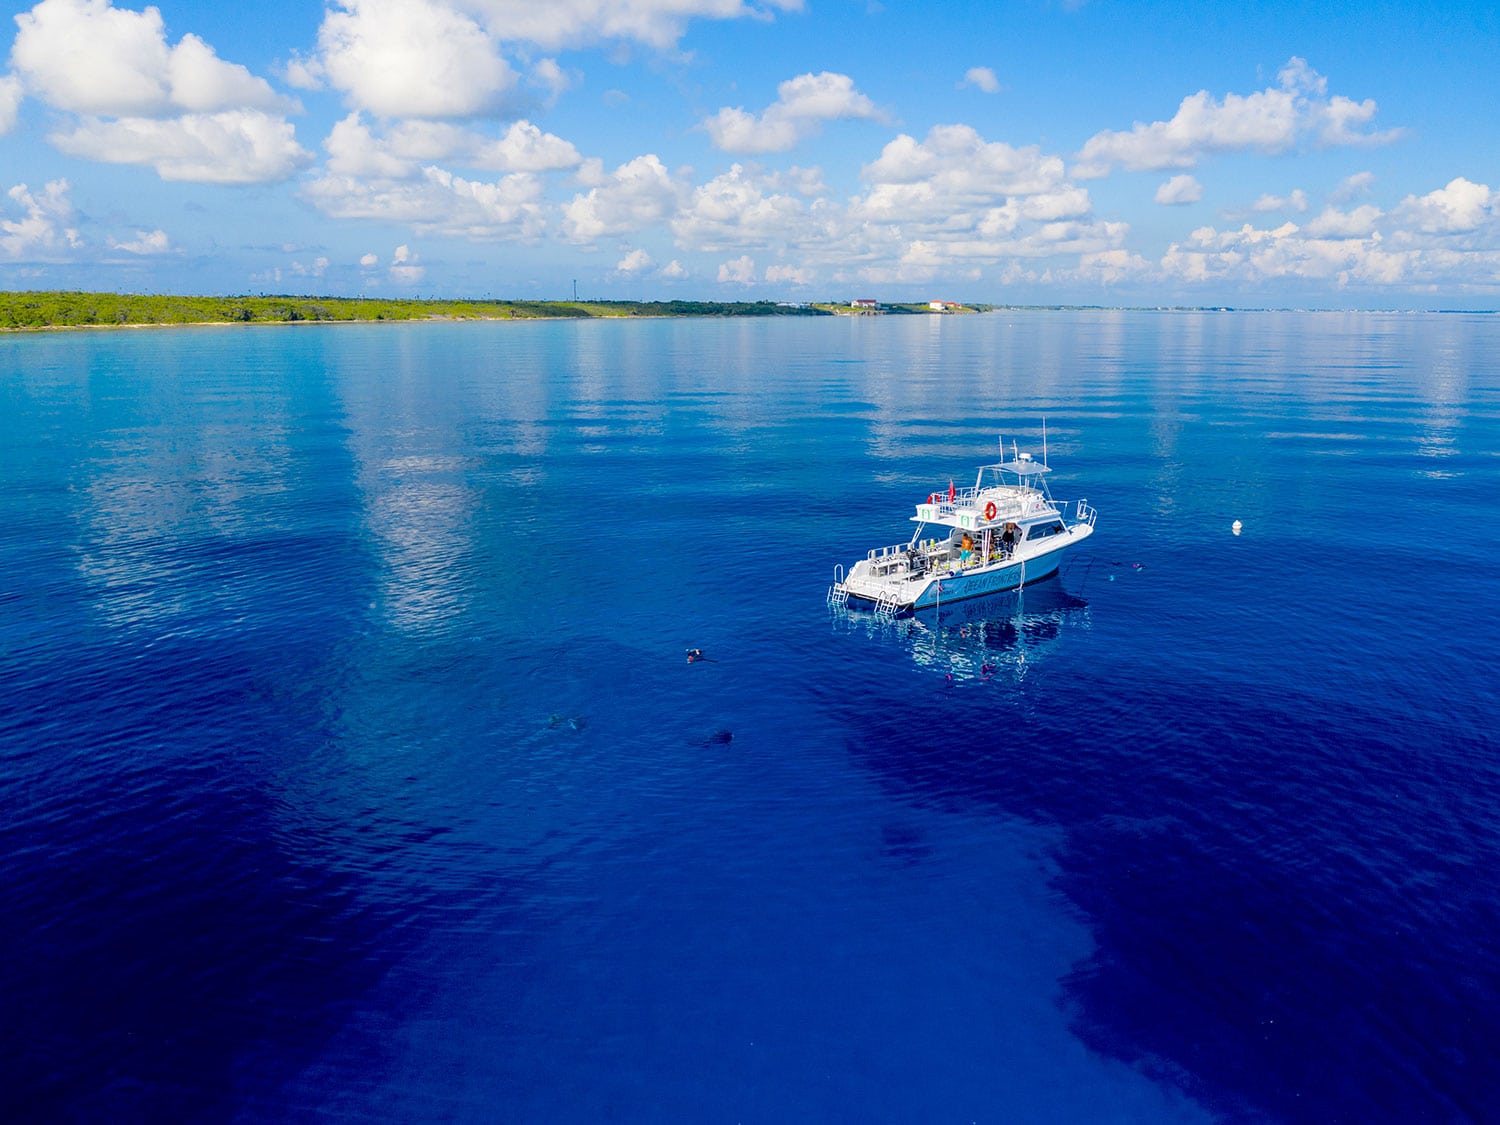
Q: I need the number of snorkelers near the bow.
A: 2